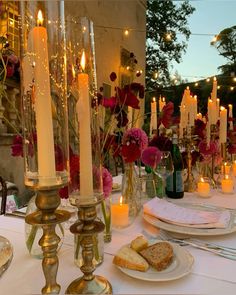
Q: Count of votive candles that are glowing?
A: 5